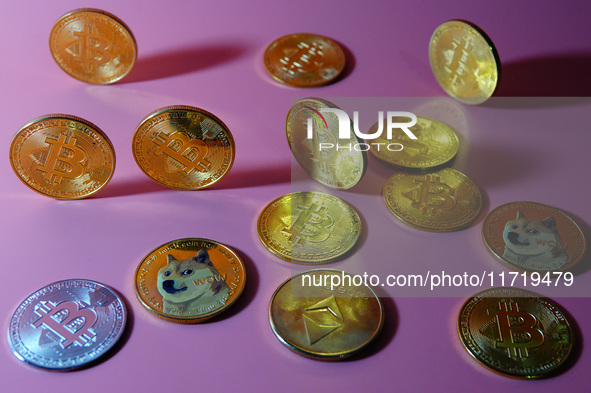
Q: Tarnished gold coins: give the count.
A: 1